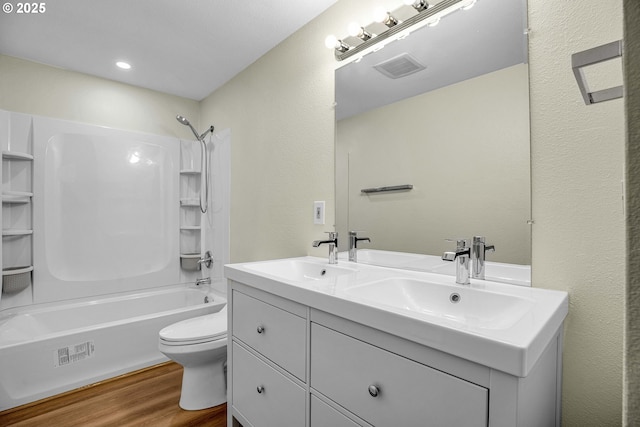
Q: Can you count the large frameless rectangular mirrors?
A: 1